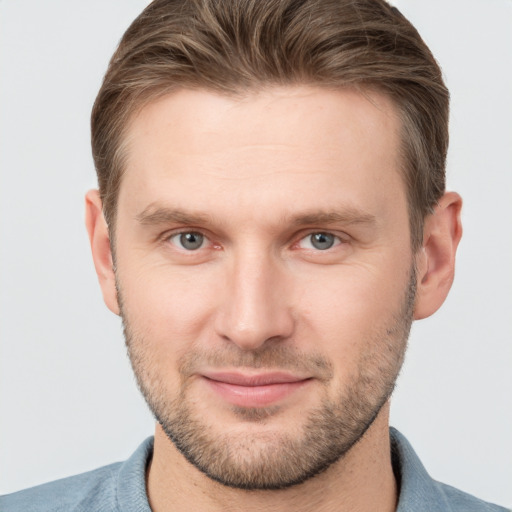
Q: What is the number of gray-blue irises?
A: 2